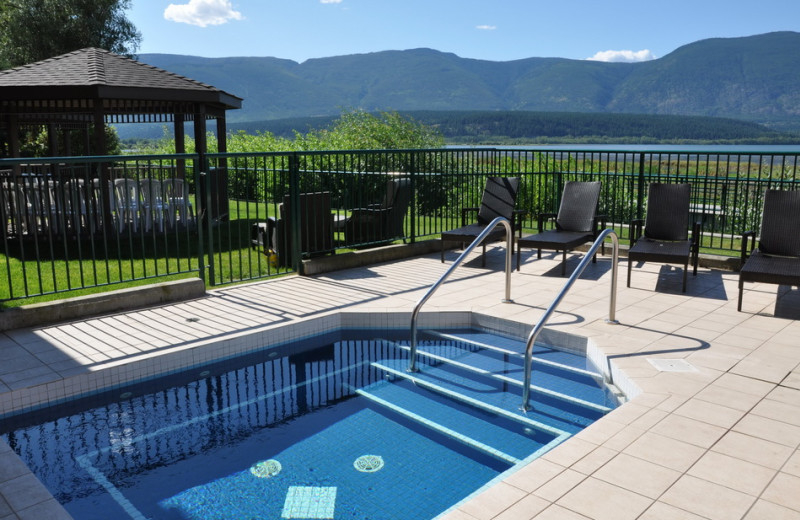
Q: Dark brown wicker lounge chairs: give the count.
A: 4